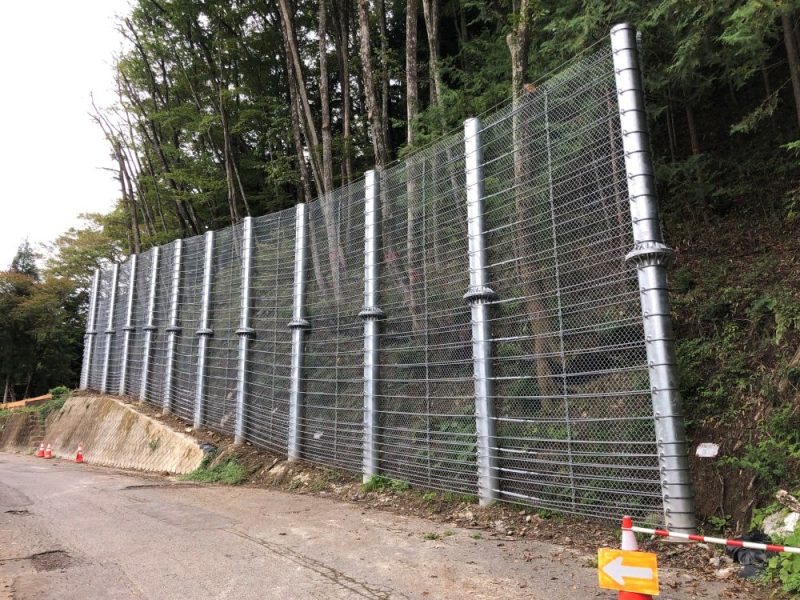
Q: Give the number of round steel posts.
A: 11